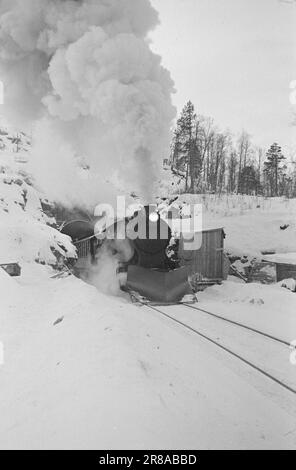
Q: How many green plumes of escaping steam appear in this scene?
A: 0